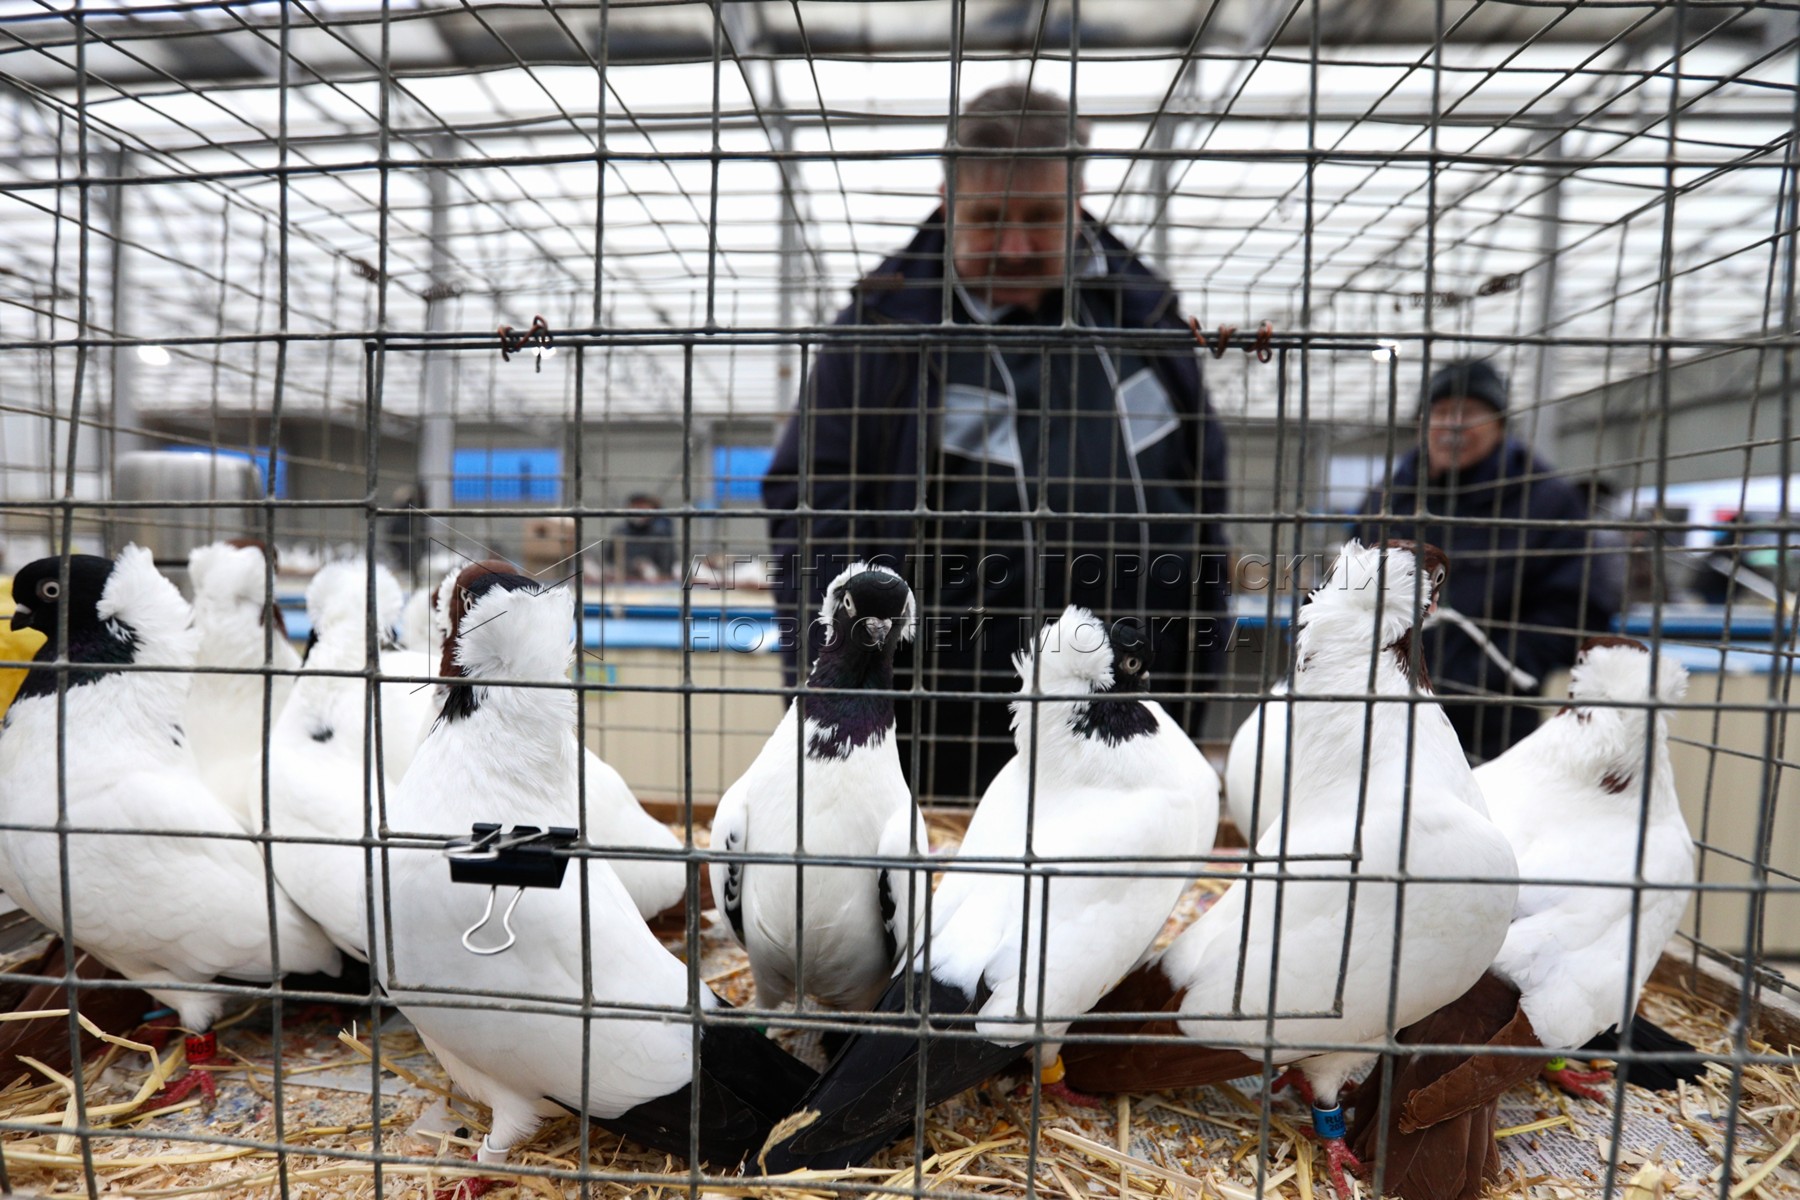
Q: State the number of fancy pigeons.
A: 11